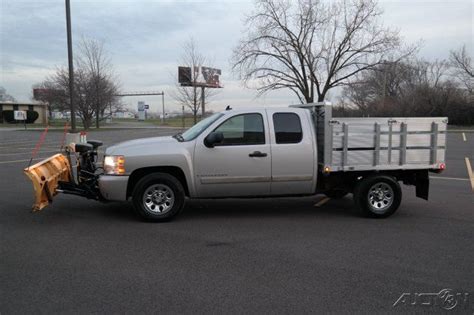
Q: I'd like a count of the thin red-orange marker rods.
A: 2